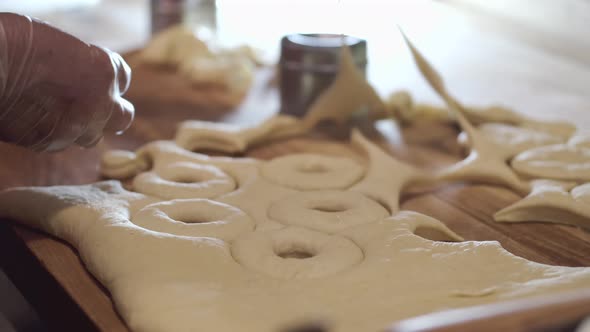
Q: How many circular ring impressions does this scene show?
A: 5